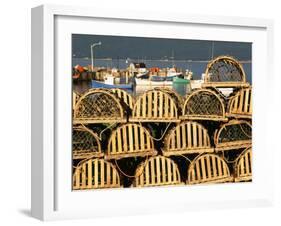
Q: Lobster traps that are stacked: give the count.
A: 13